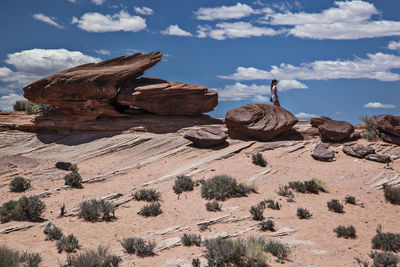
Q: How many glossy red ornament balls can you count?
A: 0